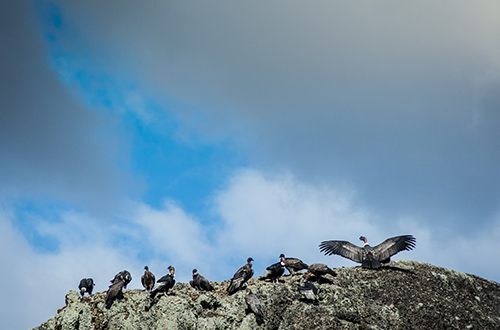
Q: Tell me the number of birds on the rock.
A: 13